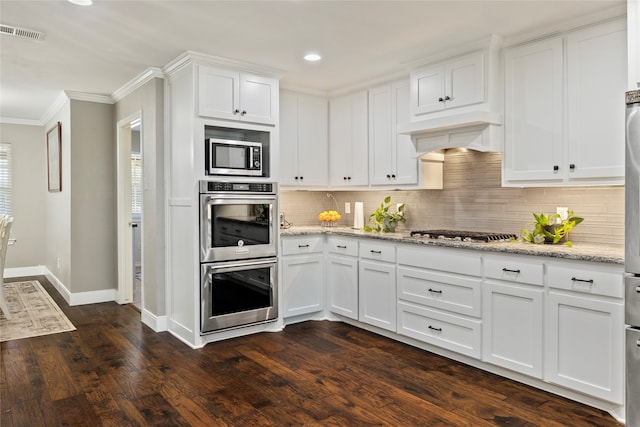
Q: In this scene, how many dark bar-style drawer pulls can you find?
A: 7